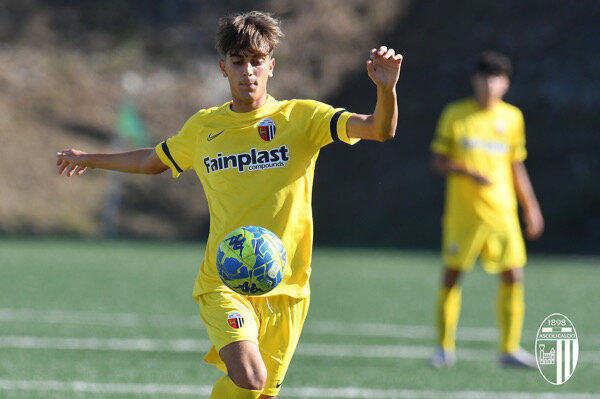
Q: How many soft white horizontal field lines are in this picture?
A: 3